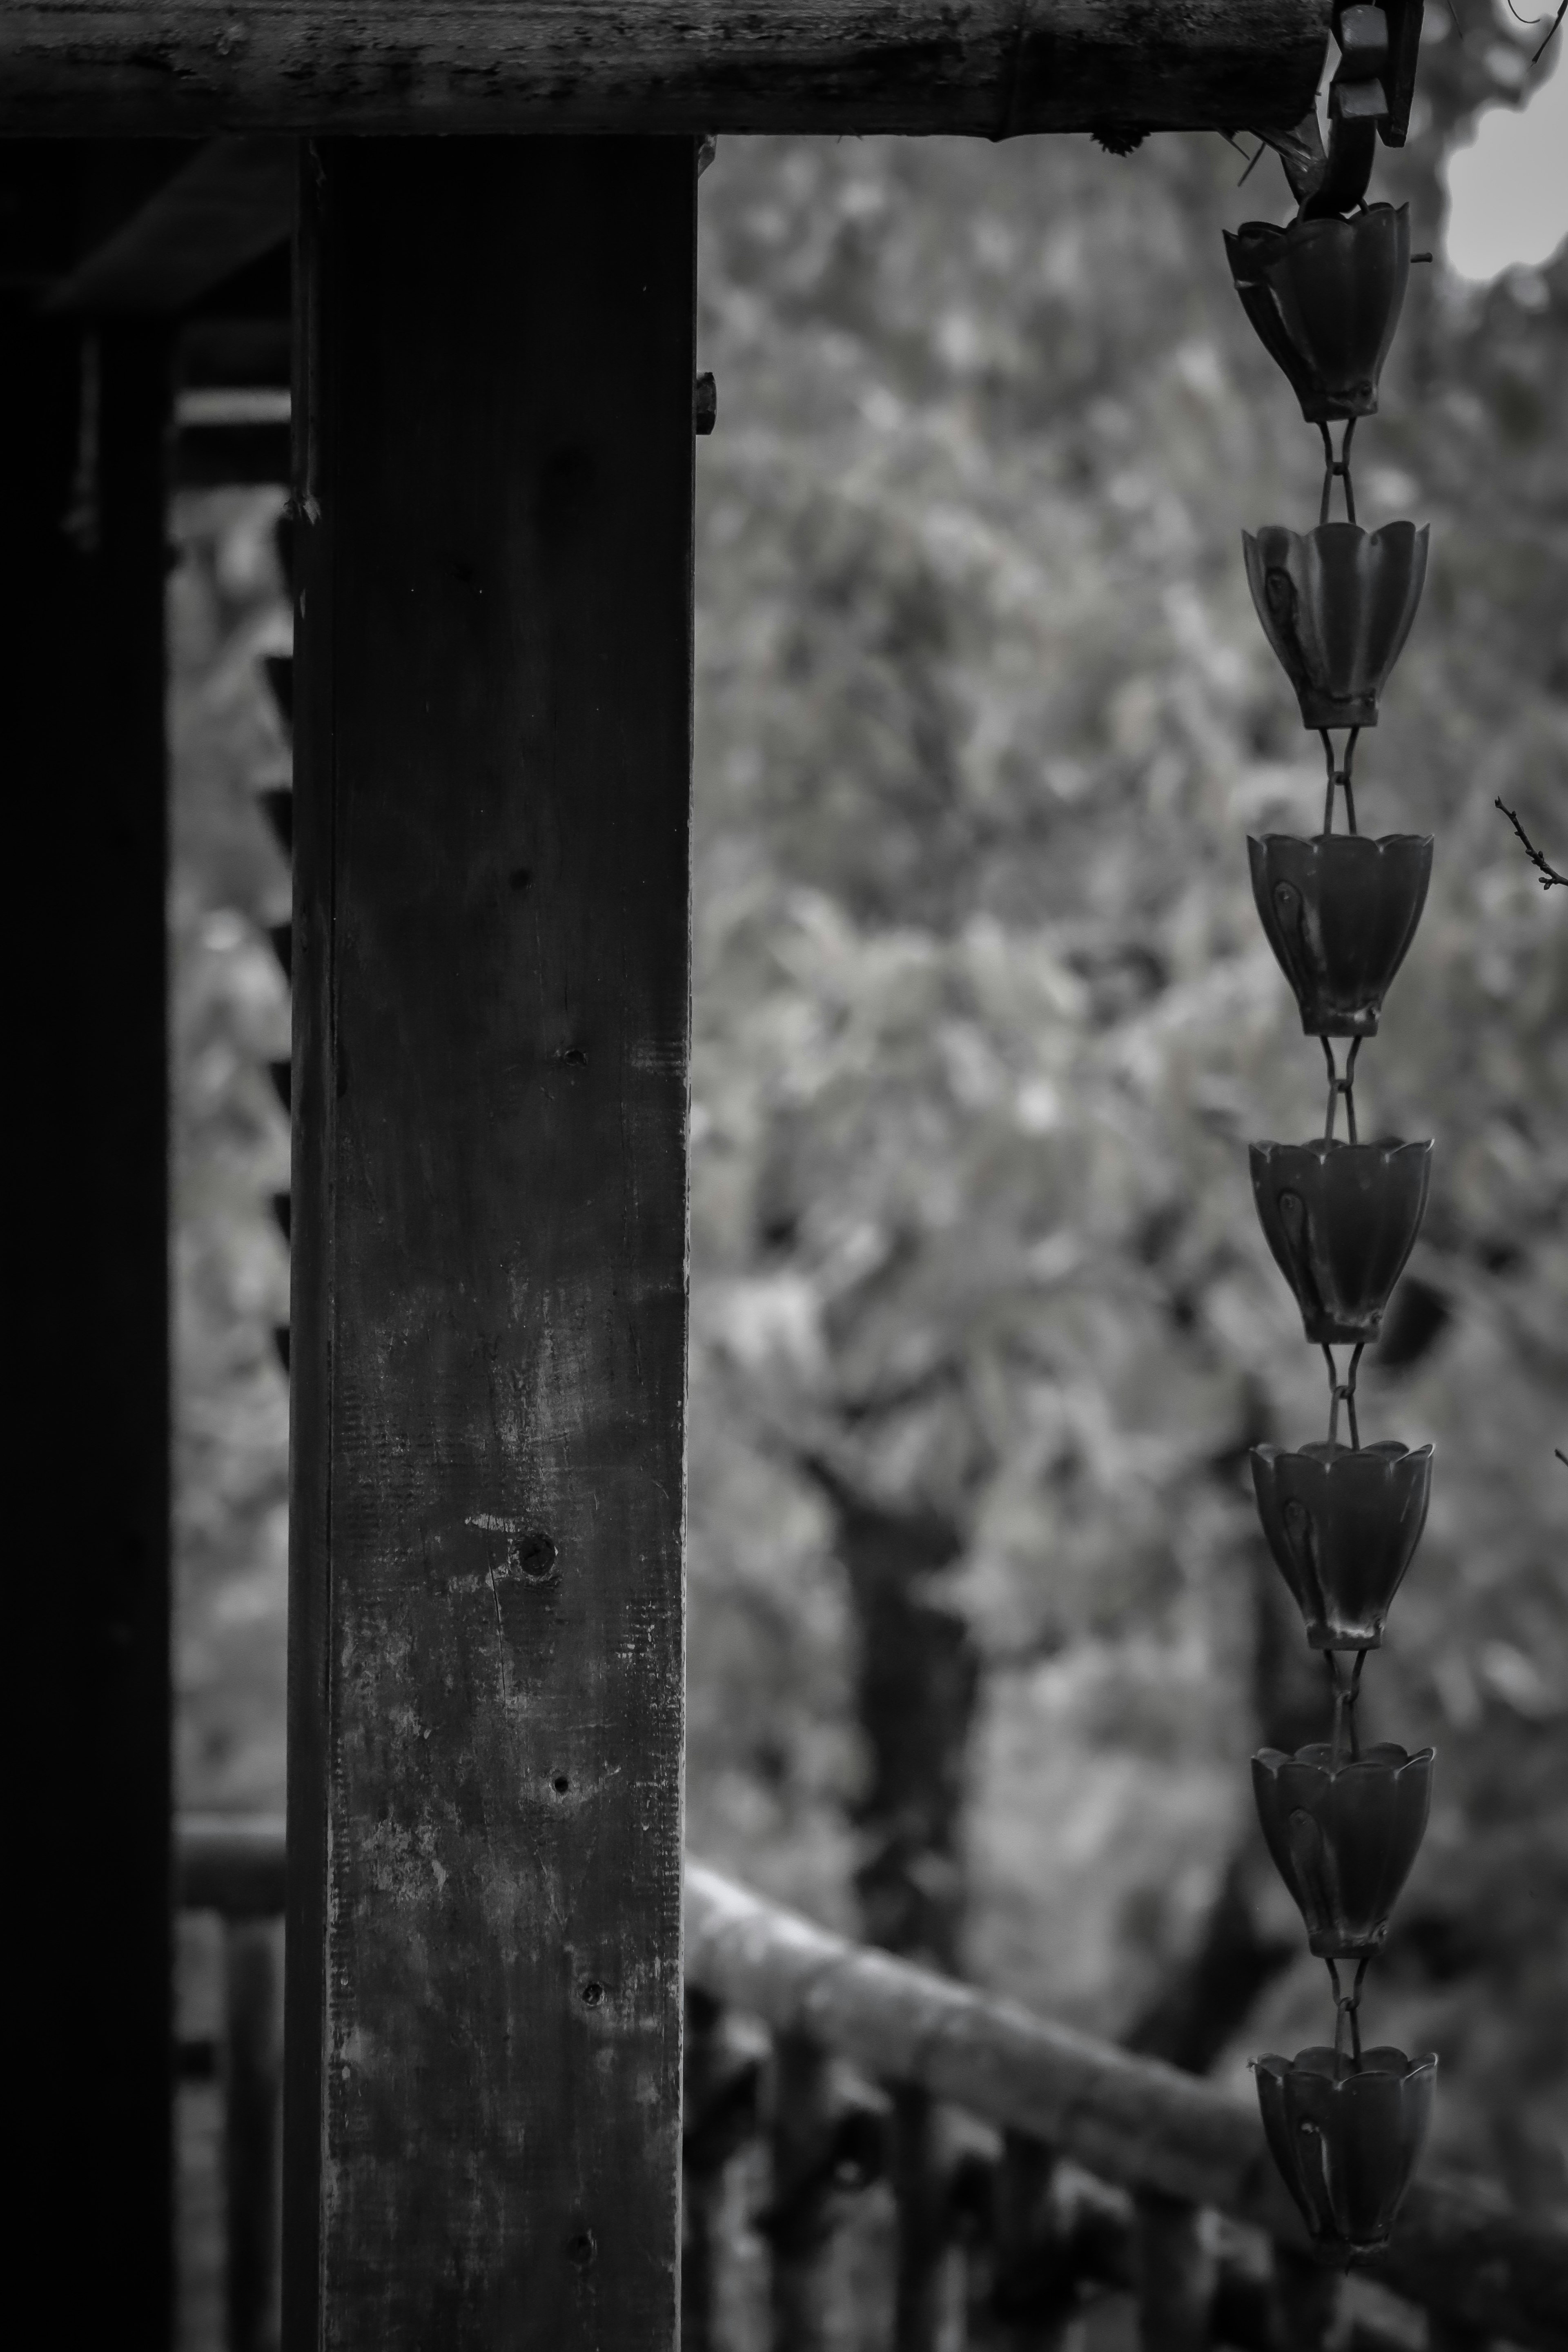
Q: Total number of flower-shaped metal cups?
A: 7